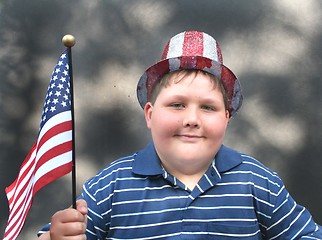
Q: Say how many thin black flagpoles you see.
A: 1